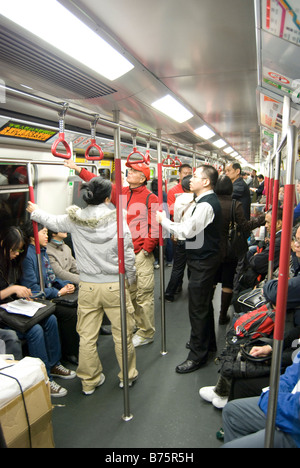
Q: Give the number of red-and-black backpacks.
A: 1